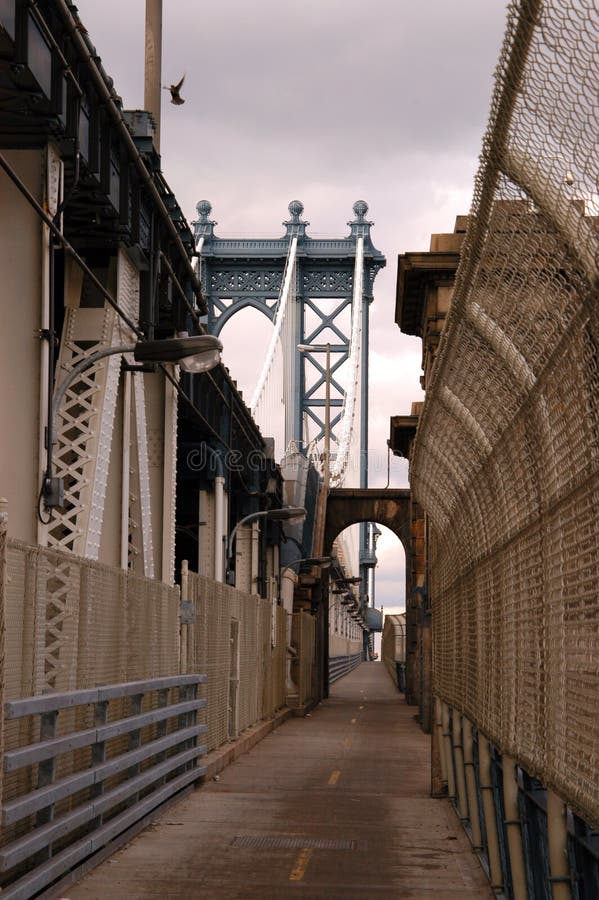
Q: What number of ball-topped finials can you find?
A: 3